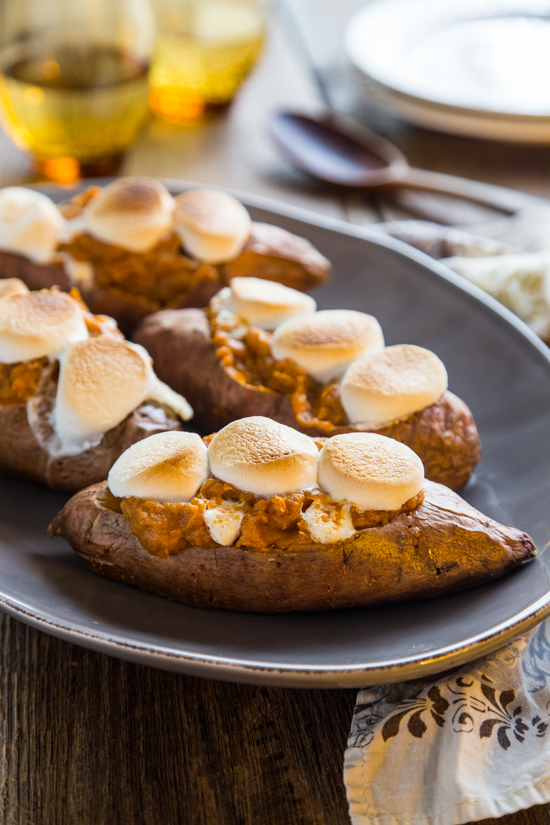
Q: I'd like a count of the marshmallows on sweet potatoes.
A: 12